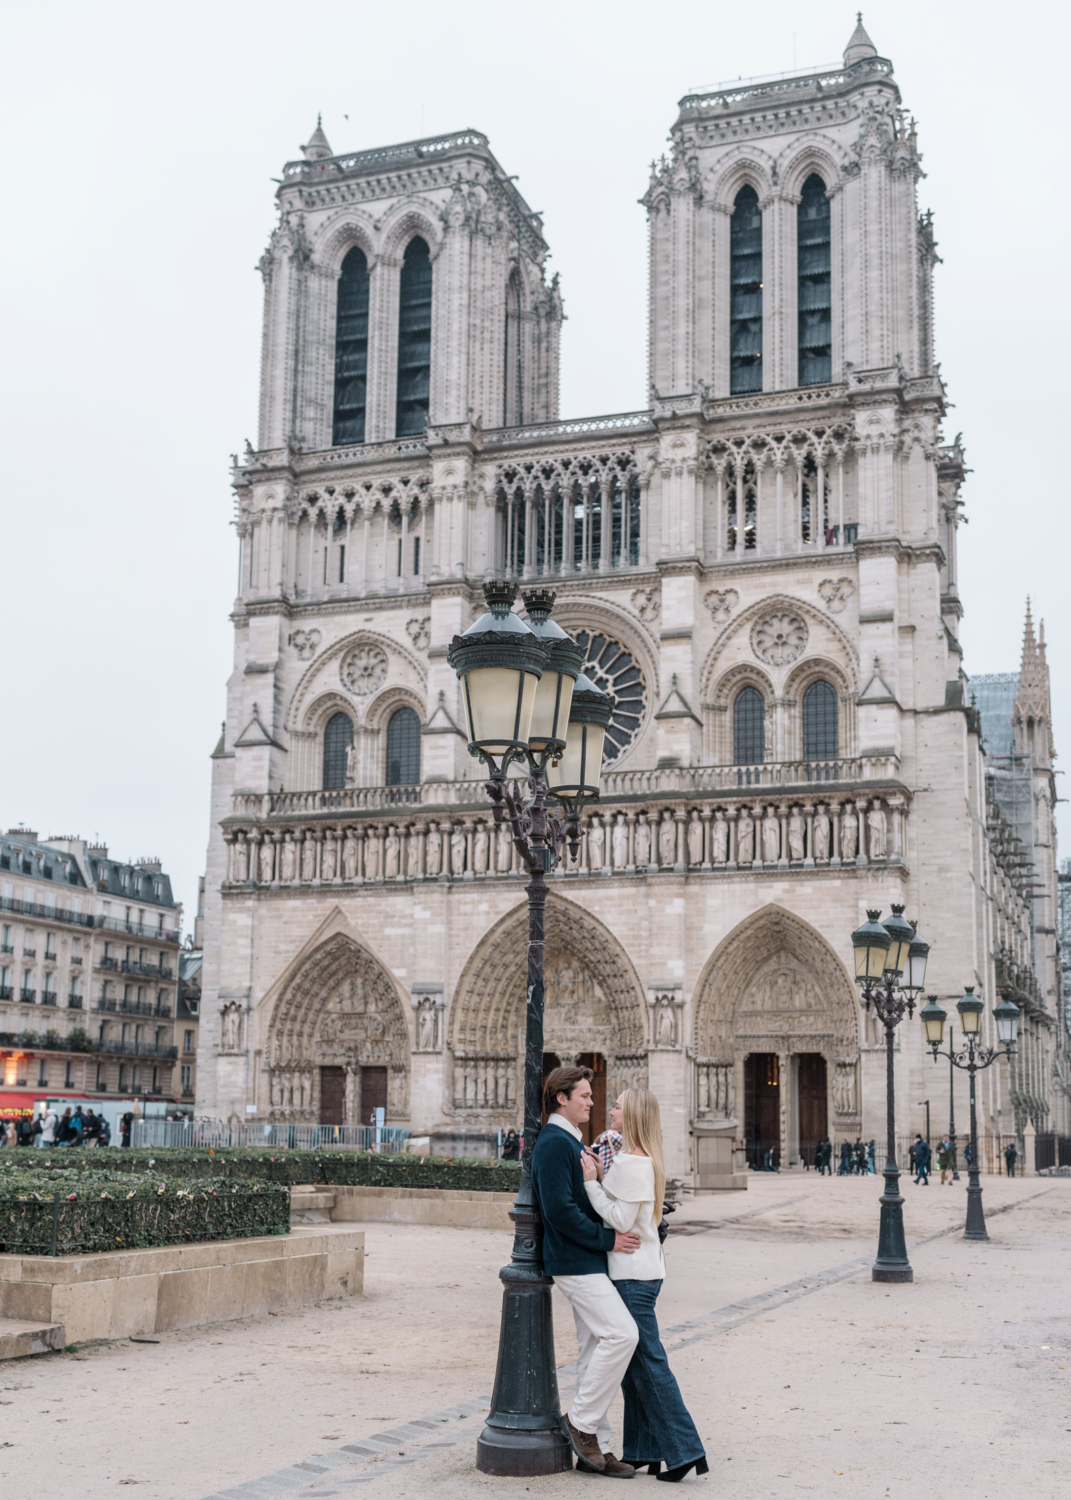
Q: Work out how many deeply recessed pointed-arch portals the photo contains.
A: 3